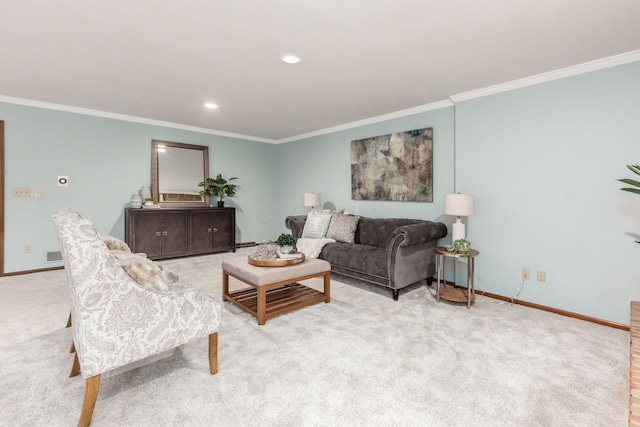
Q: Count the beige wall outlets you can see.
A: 3